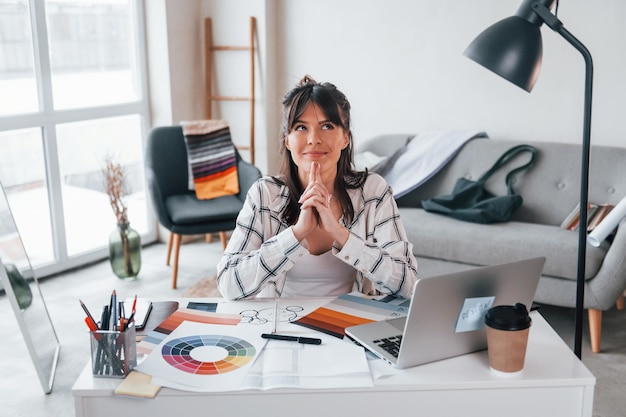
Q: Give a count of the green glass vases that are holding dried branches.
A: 1